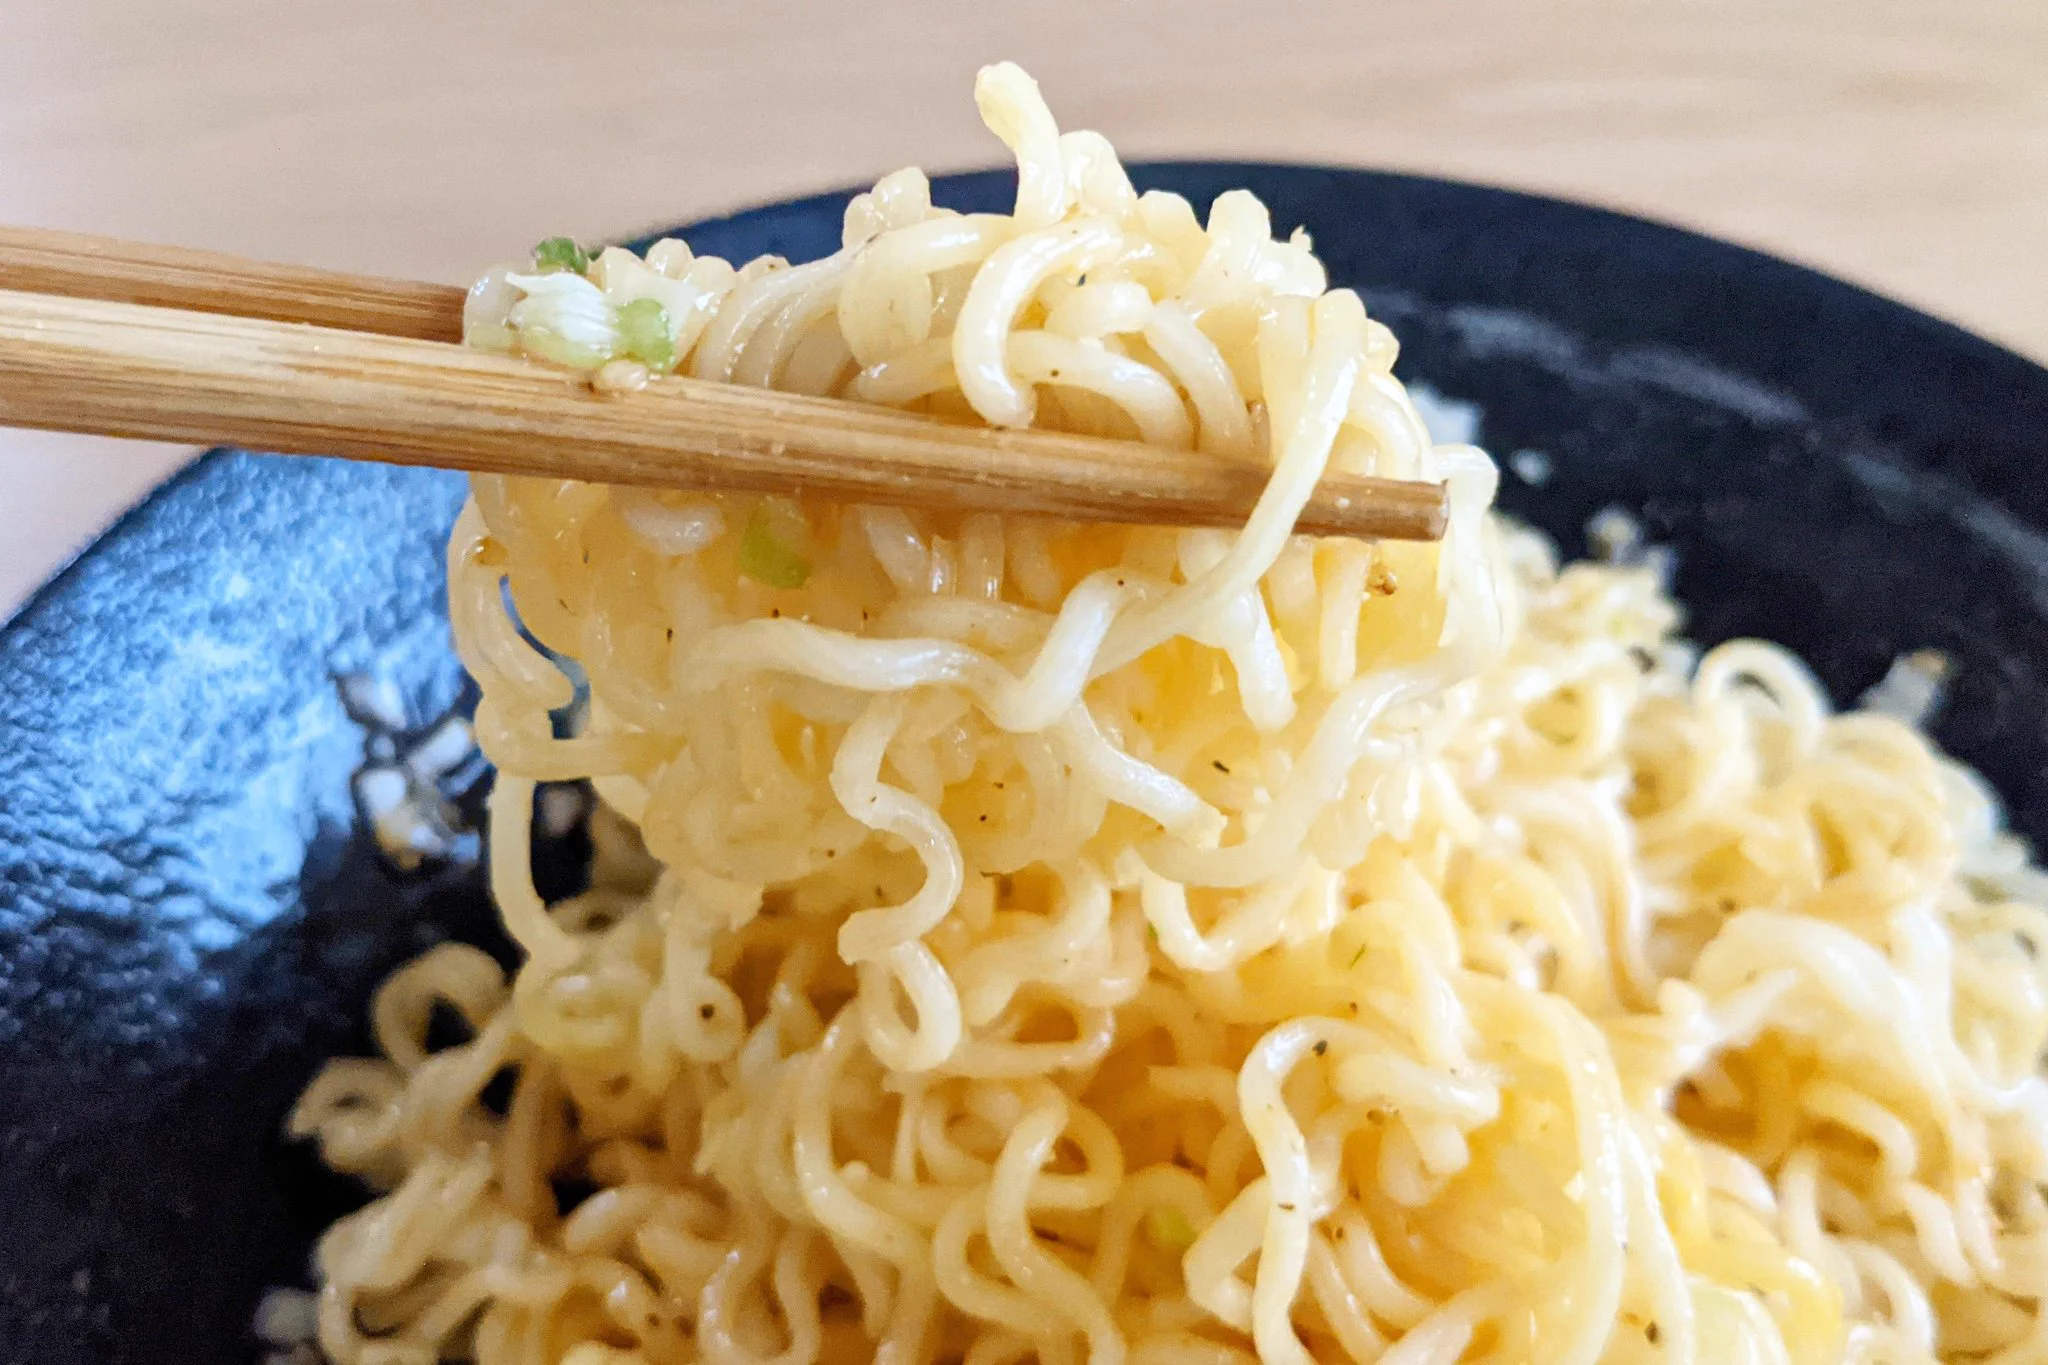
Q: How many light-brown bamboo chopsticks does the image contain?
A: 2